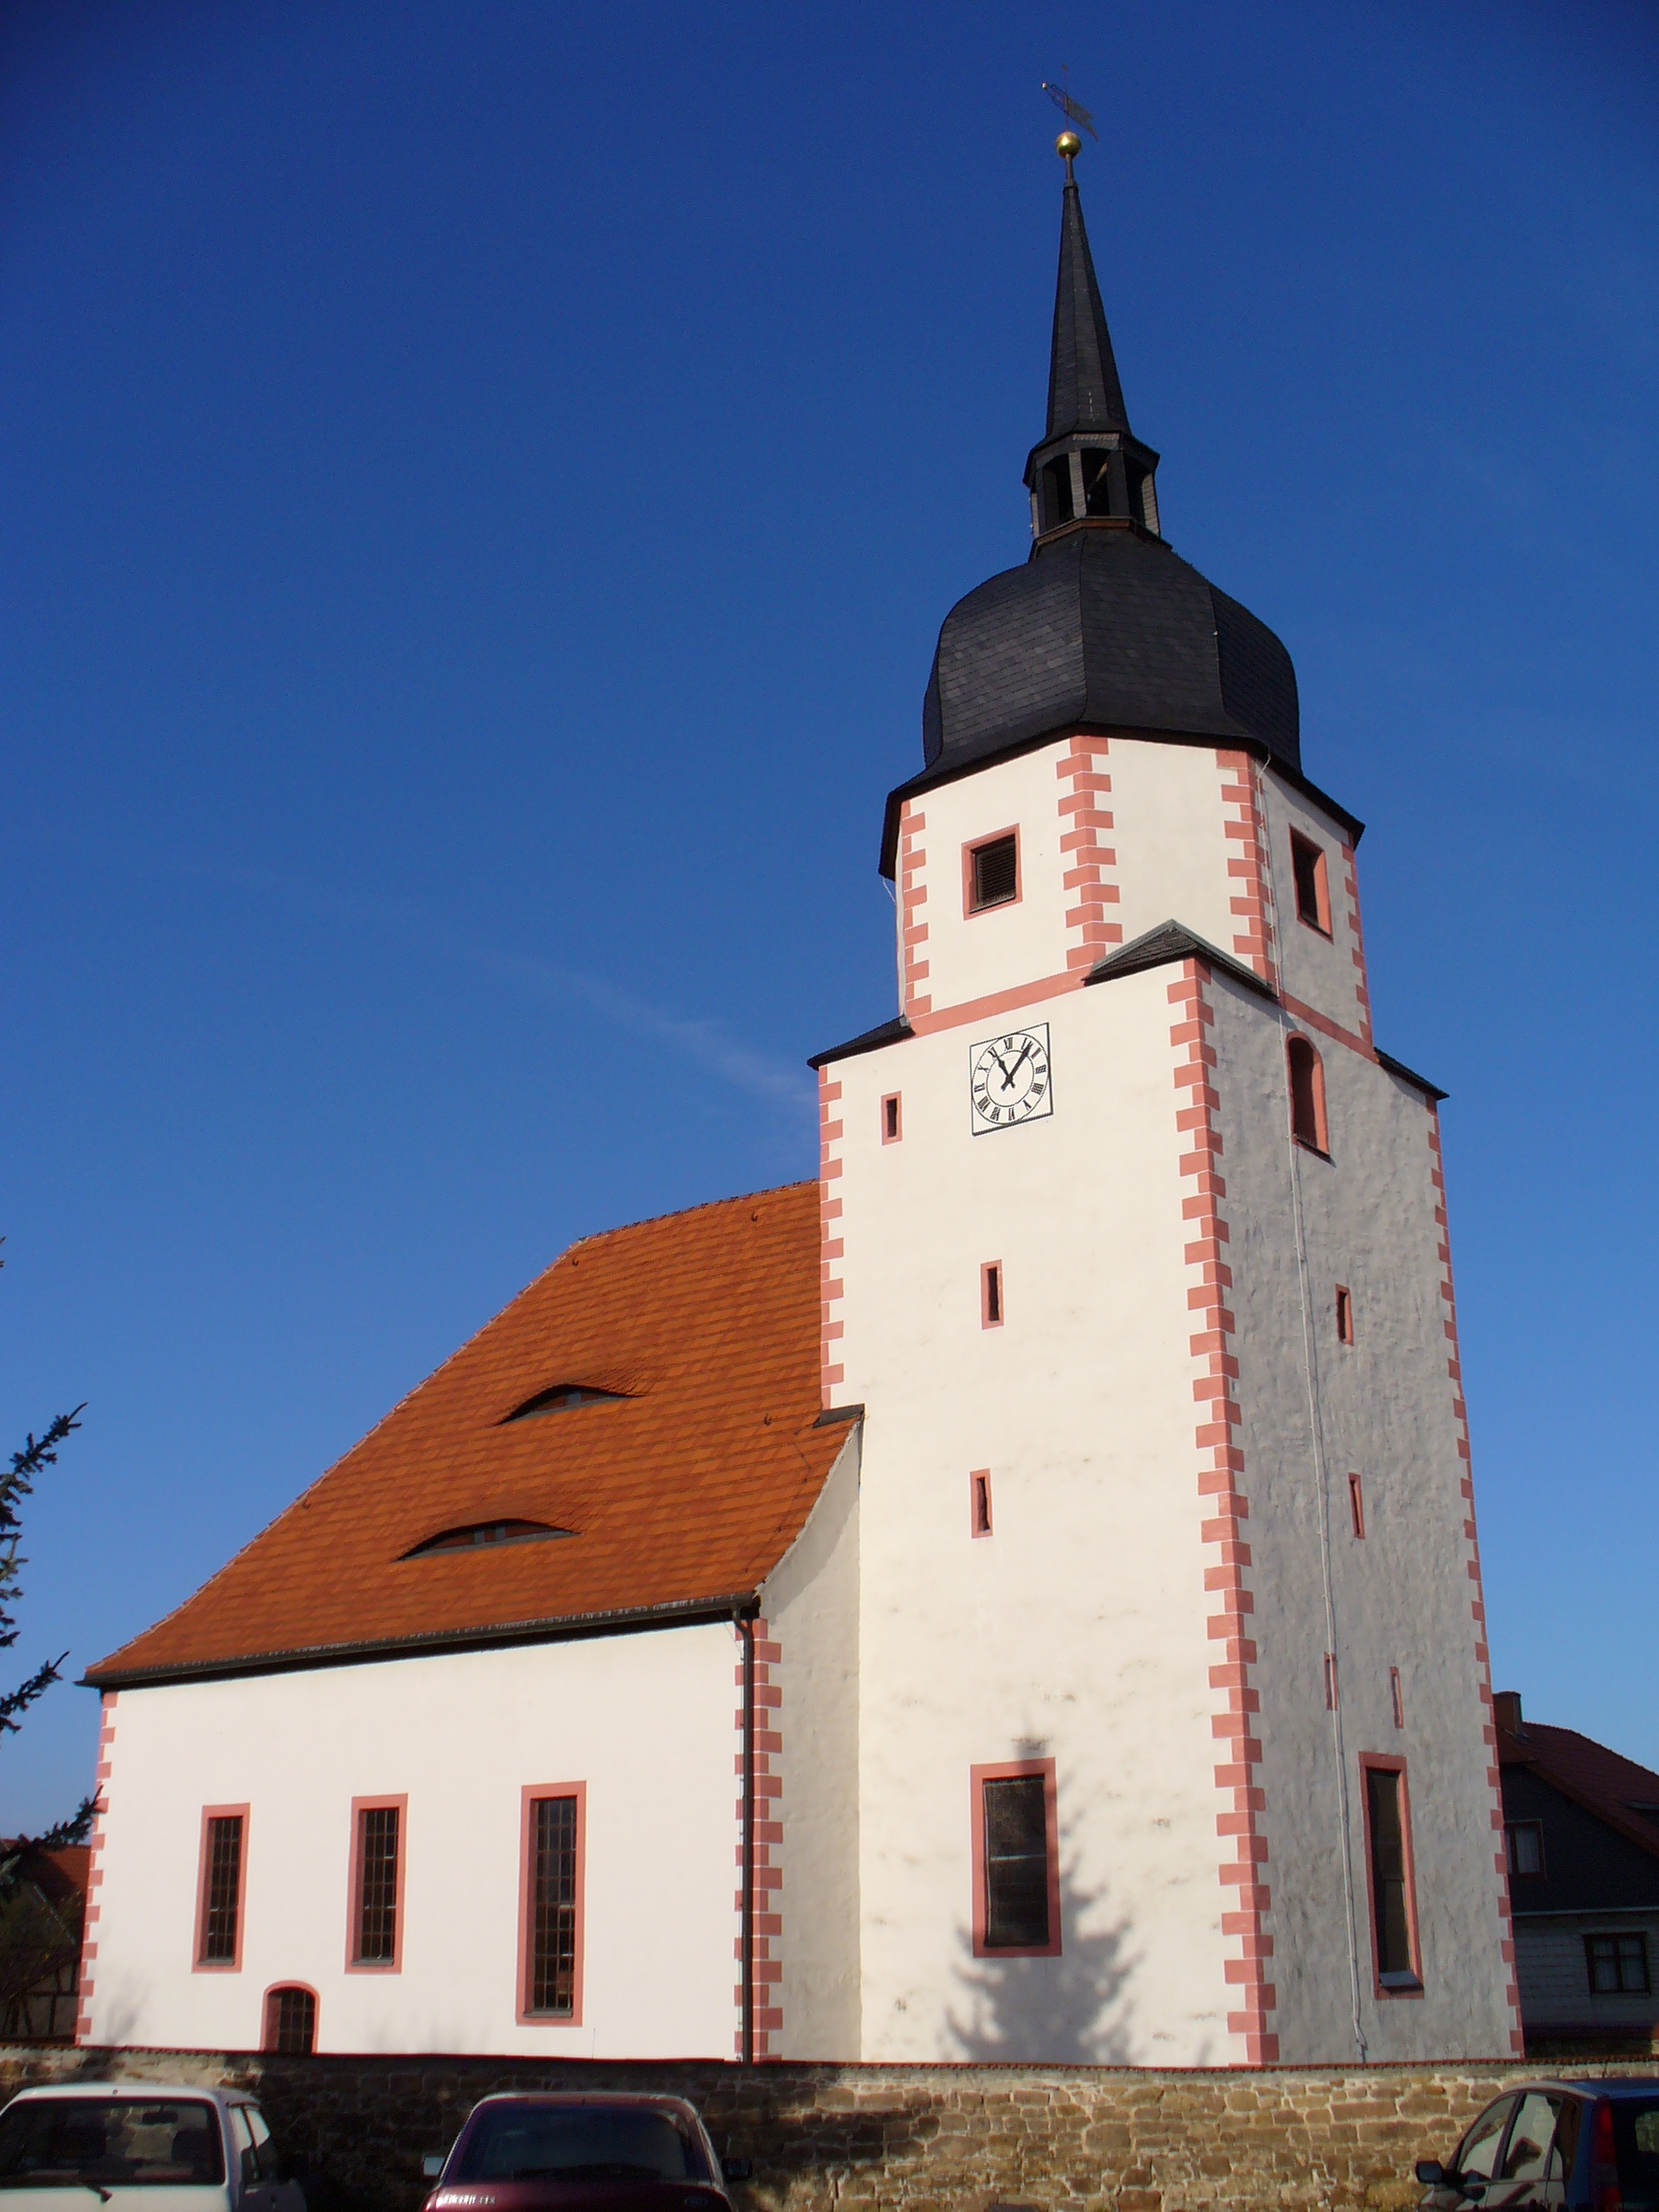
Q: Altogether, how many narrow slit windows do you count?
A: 7